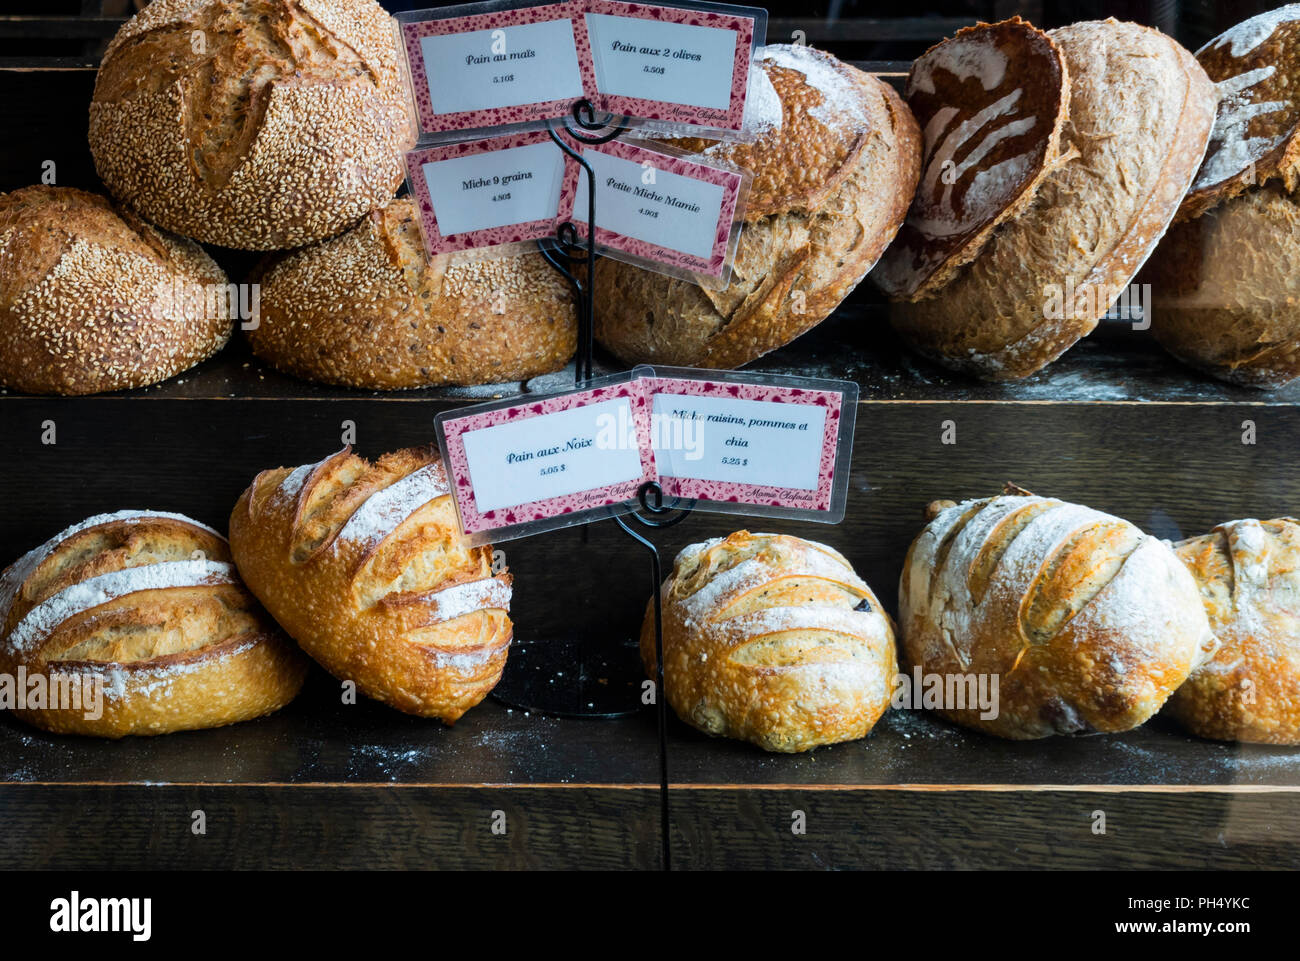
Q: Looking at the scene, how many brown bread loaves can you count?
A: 11